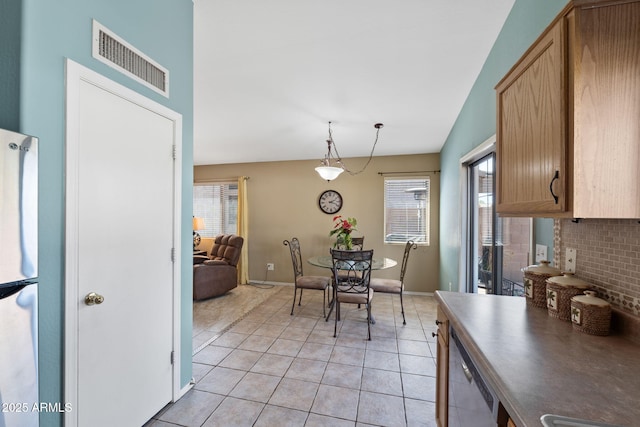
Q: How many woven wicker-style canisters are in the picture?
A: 3